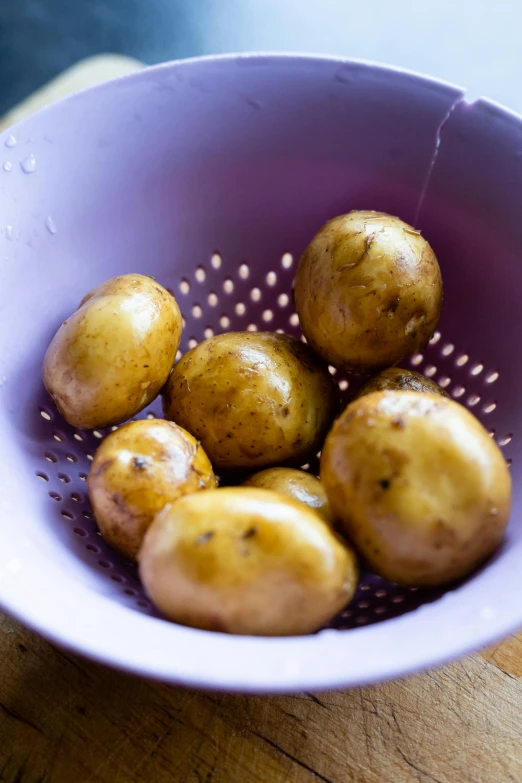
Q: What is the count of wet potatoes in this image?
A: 8